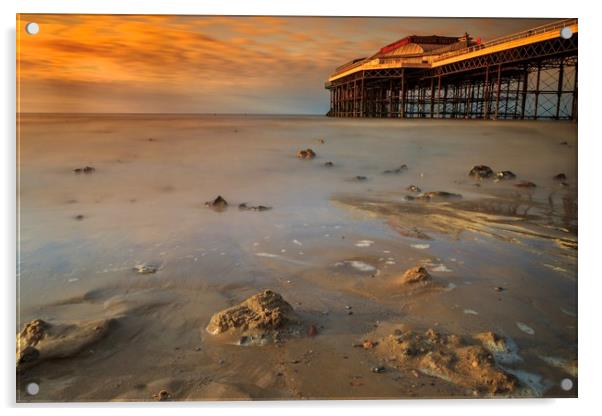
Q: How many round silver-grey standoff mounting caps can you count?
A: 4